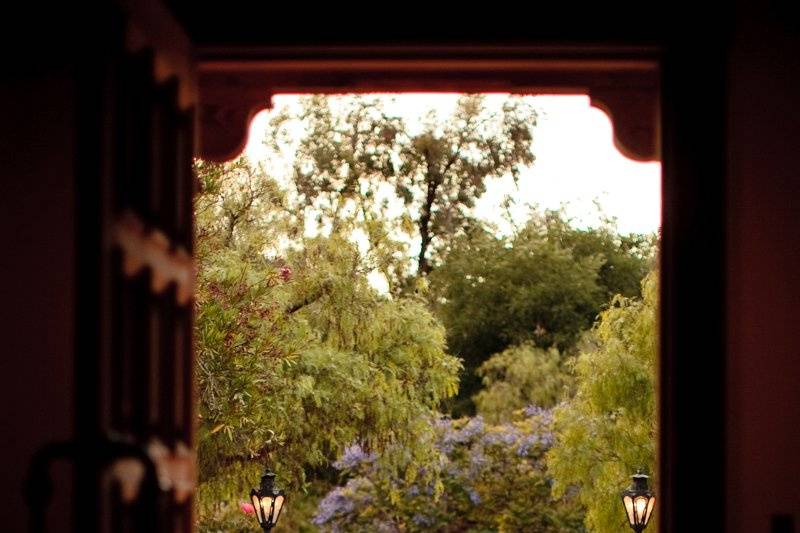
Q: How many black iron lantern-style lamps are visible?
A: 2